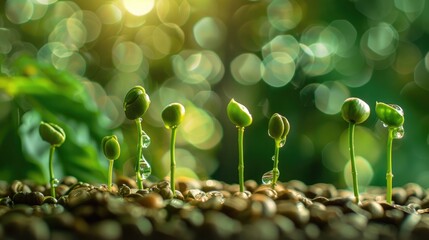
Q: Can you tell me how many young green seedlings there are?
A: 8